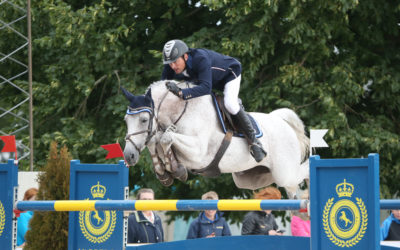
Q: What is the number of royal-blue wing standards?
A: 3